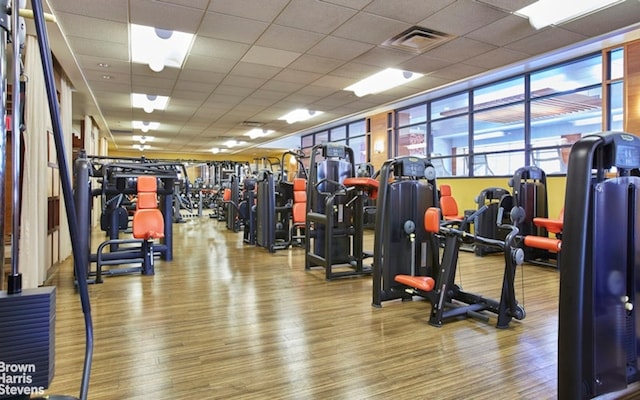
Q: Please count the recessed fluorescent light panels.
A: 11